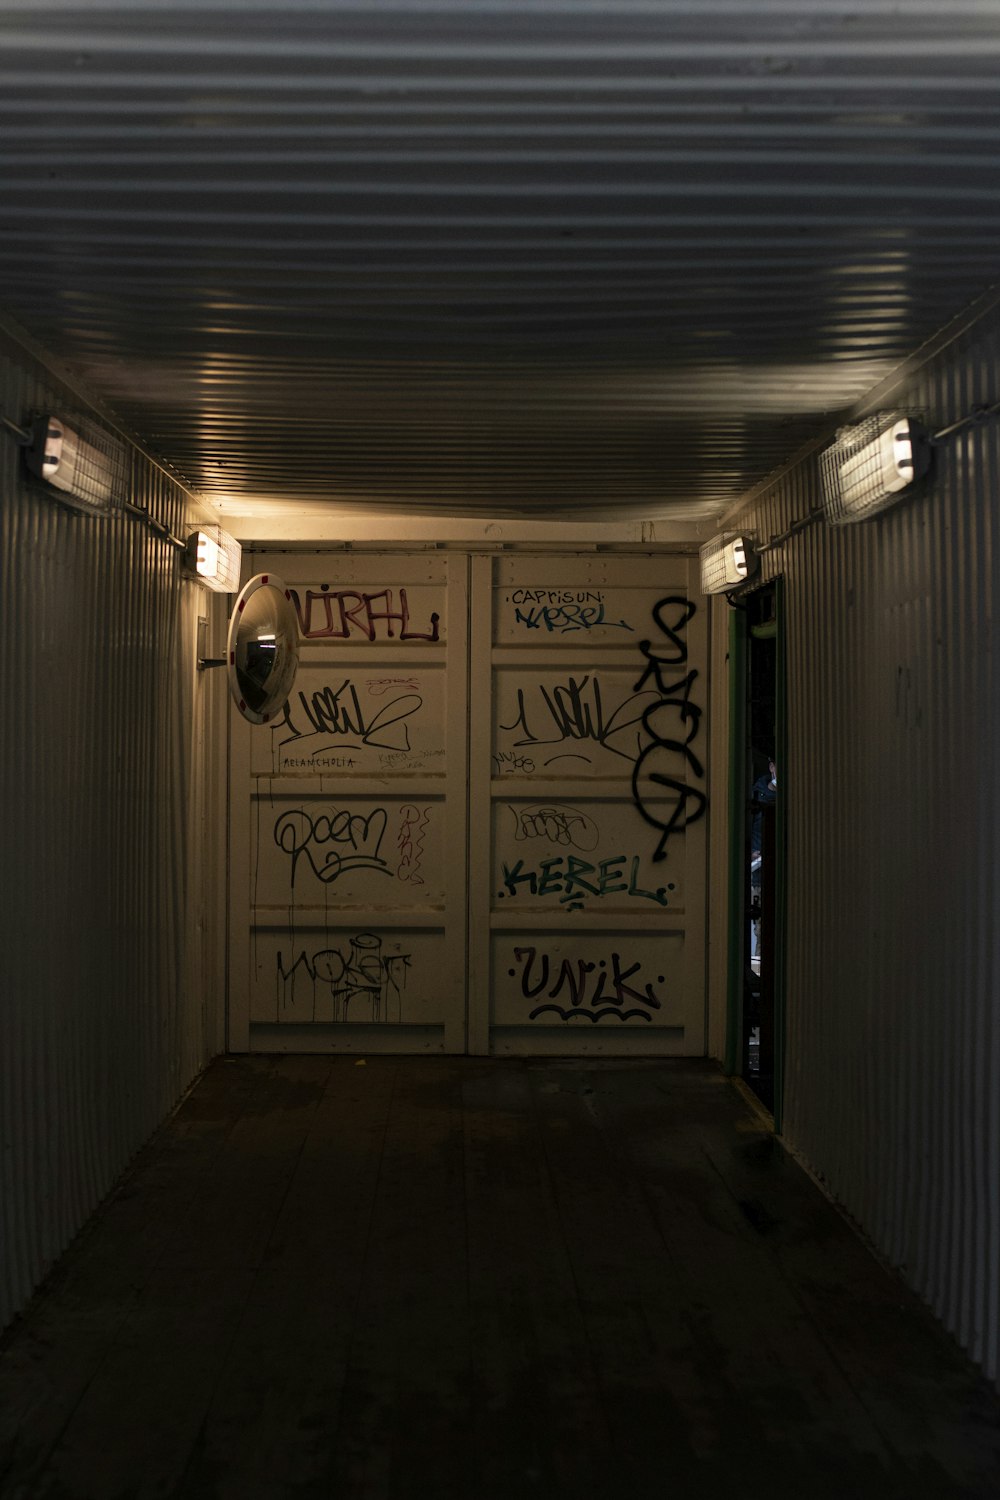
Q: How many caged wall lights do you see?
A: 4